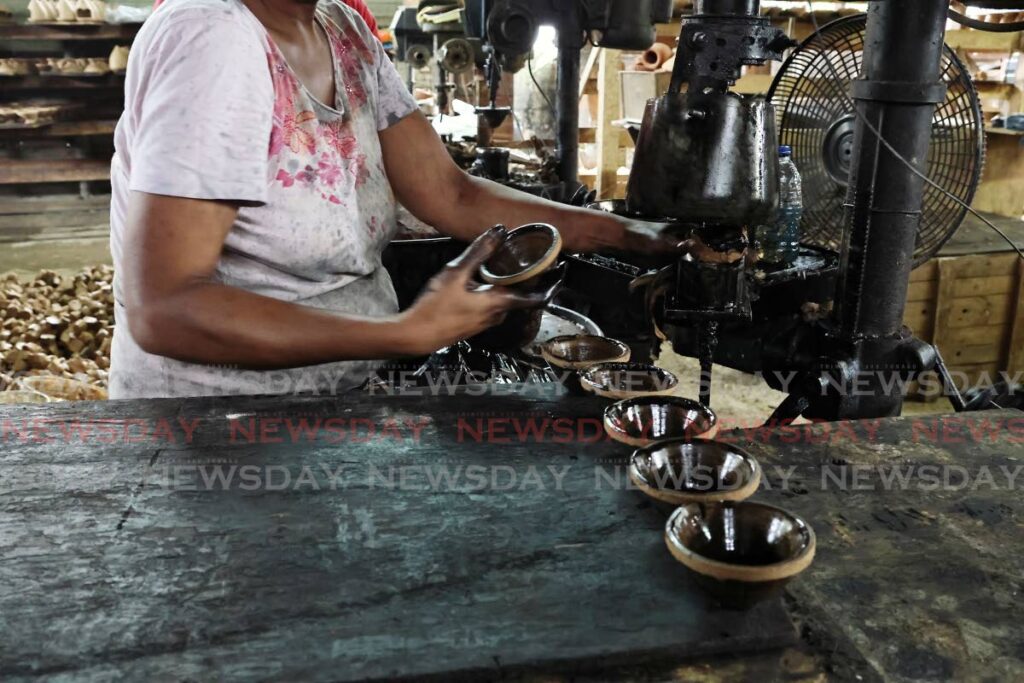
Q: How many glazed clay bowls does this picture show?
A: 6